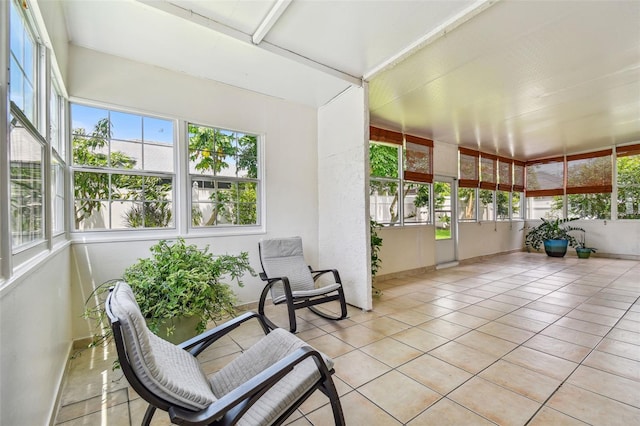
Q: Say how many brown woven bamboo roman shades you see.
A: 9